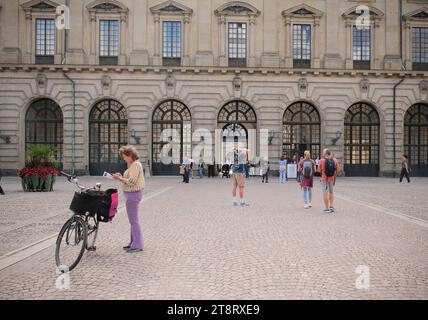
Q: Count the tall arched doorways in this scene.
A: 7